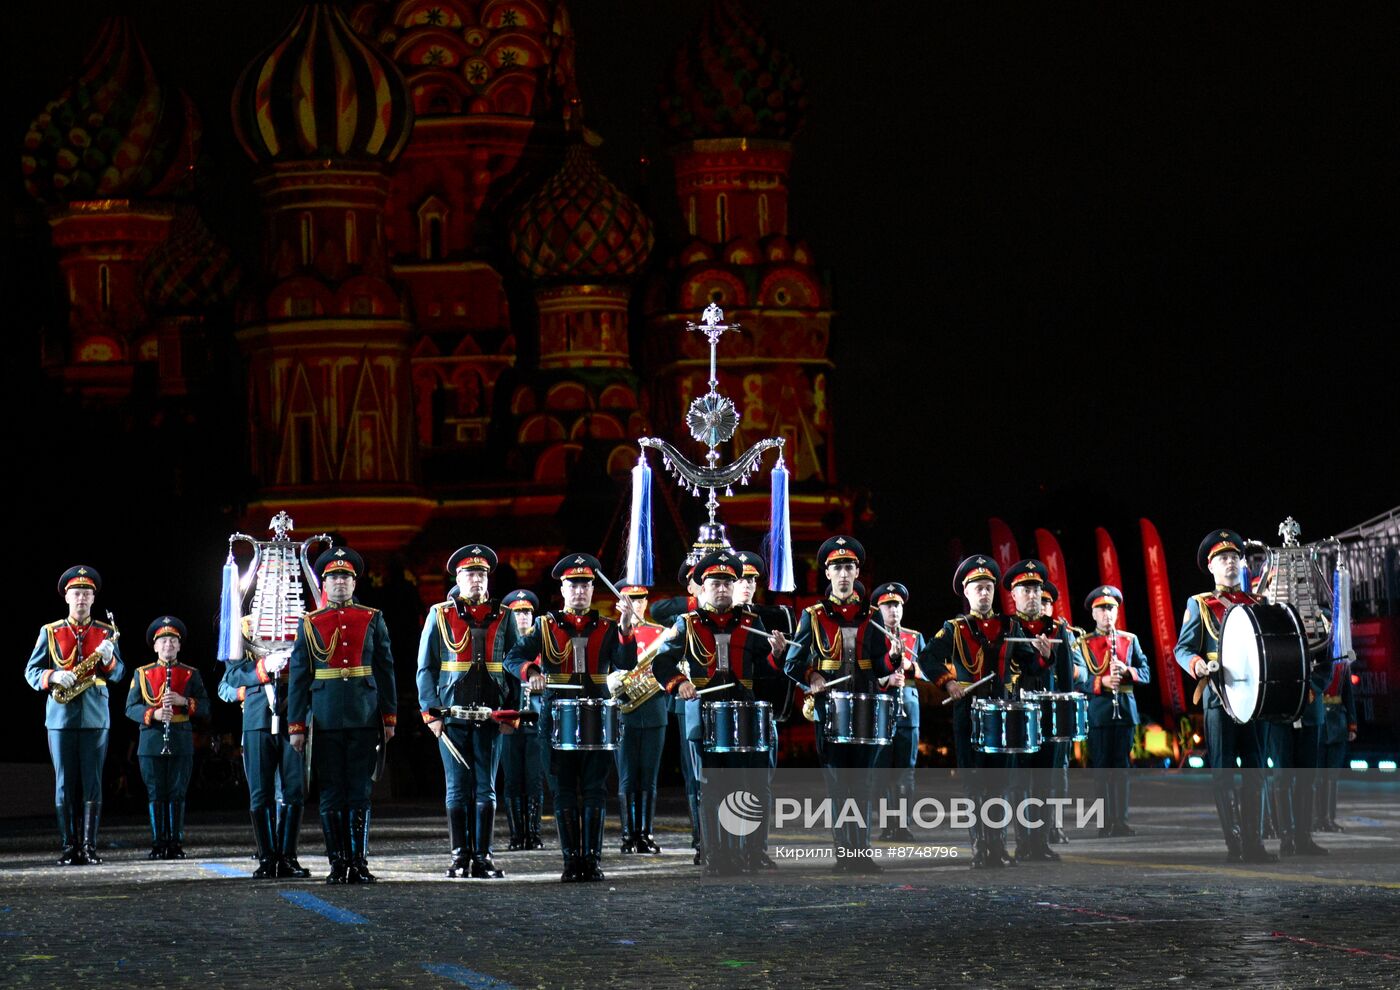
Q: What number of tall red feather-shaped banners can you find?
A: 4